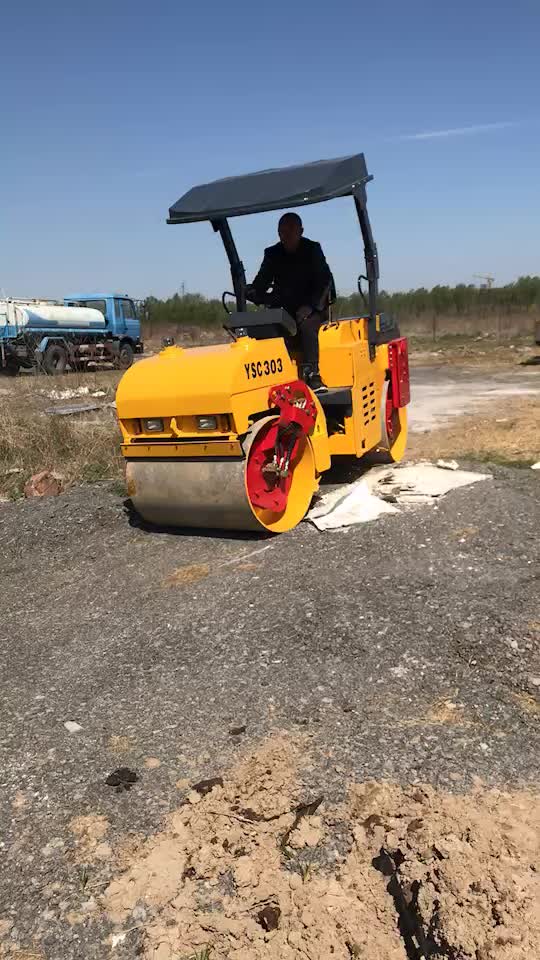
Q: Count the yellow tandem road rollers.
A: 1